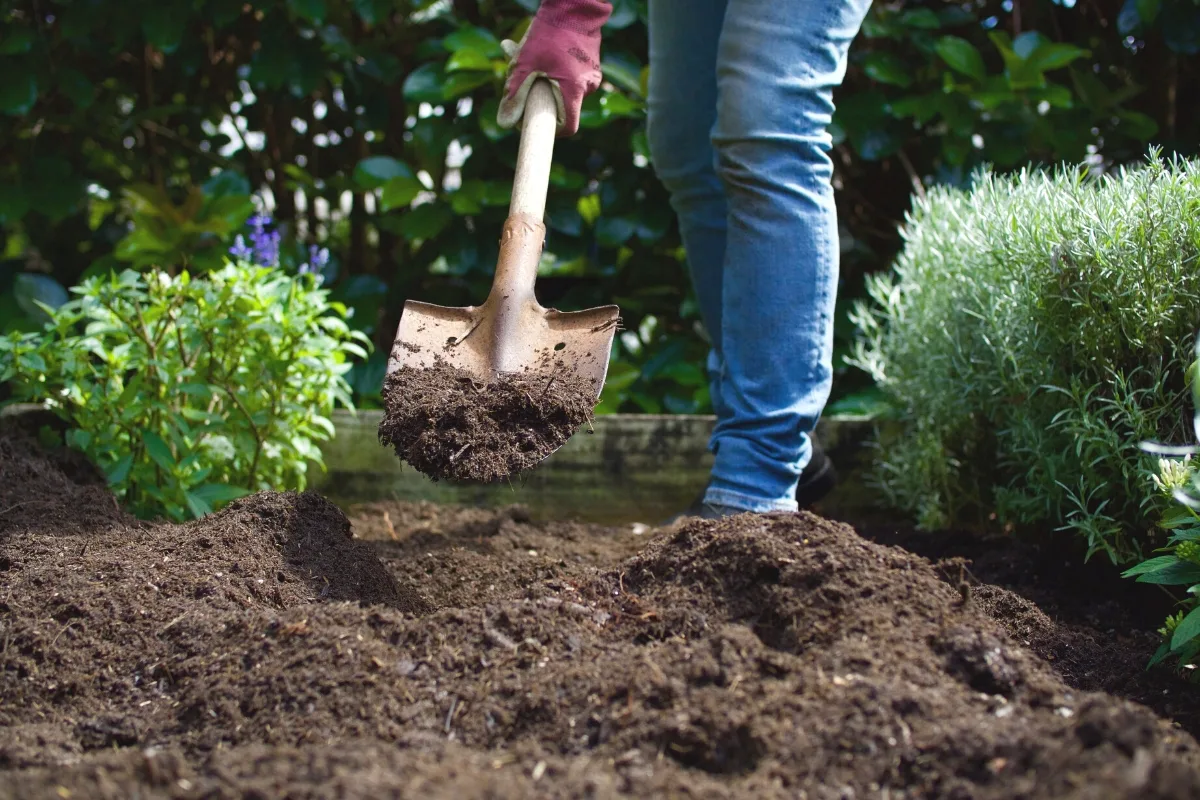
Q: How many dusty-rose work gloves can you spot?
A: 1